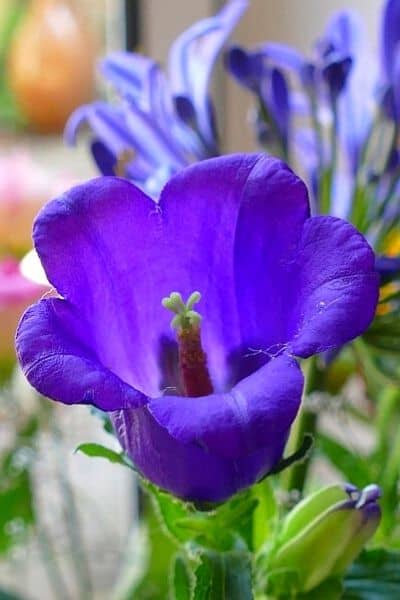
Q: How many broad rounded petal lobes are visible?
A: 5